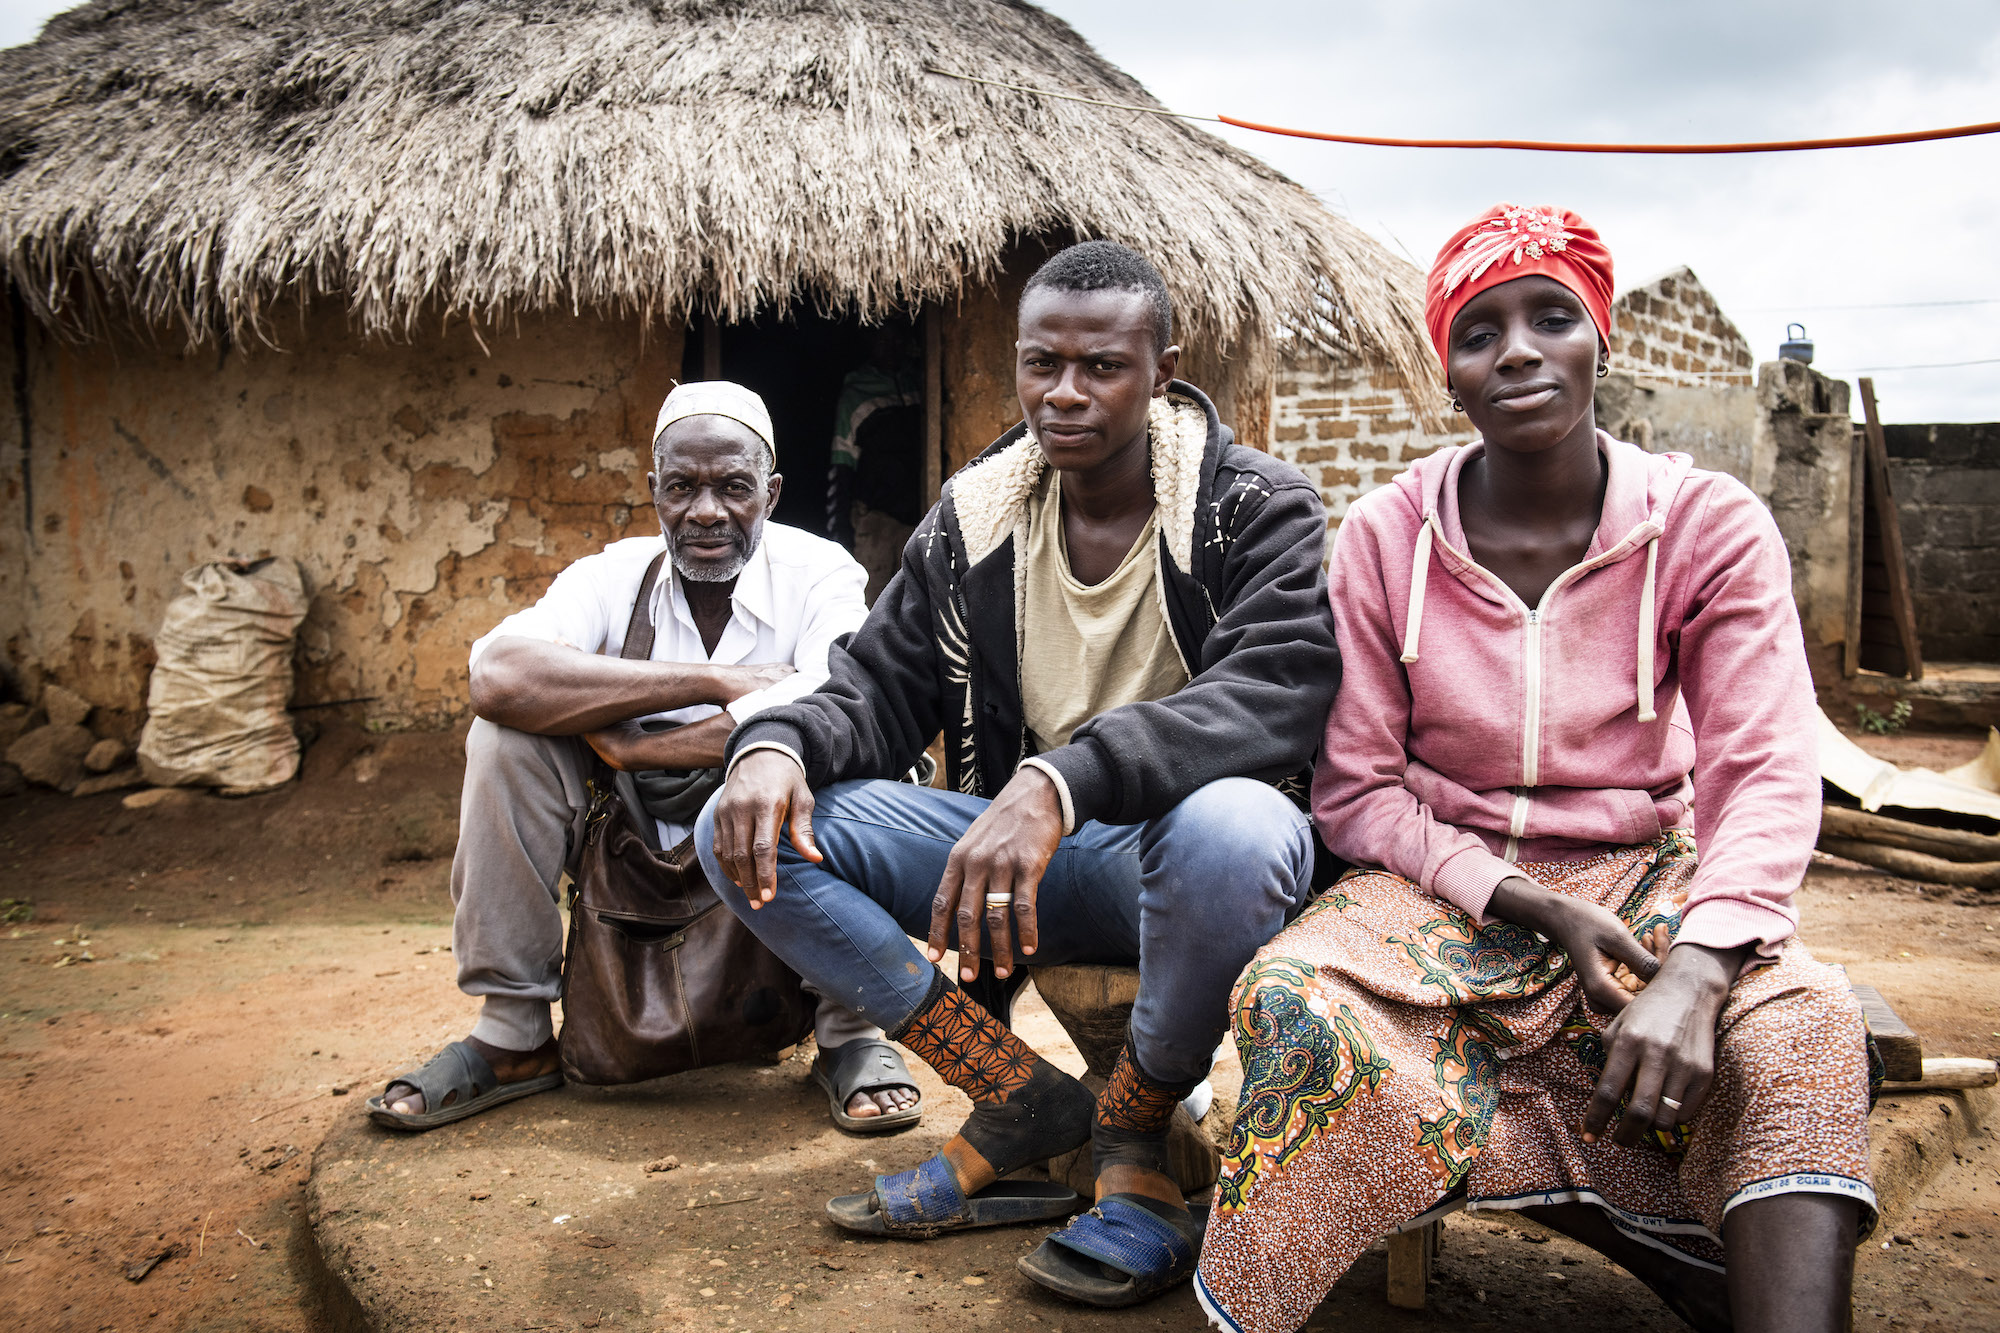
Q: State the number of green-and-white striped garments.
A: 1